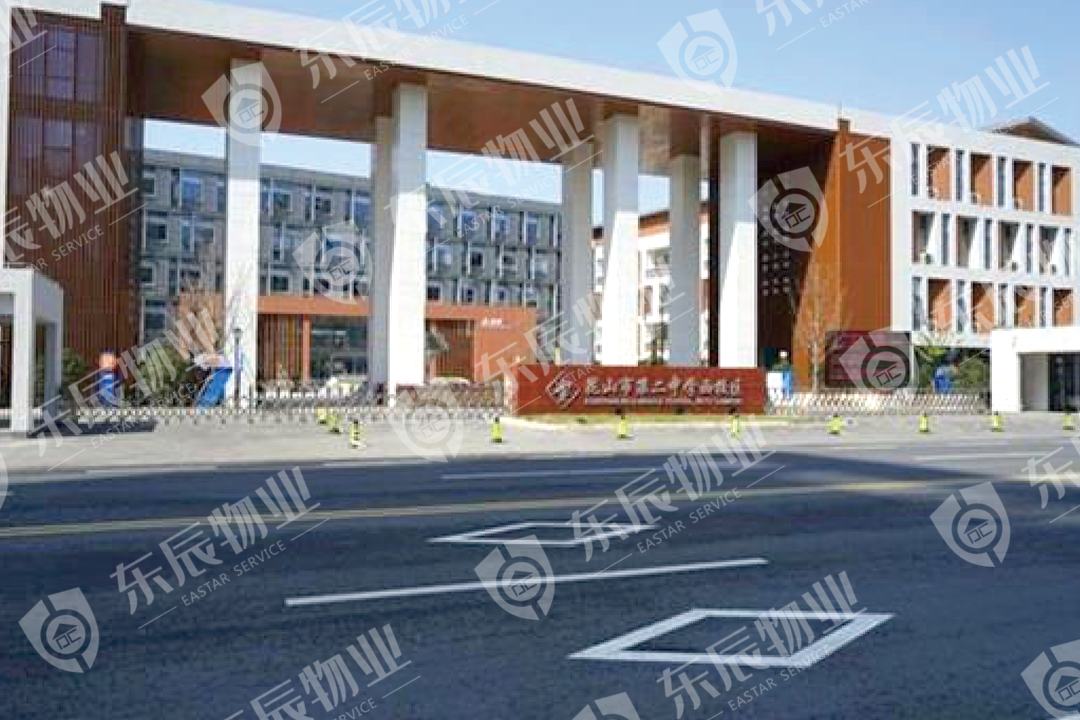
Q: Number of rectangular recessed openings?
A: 12